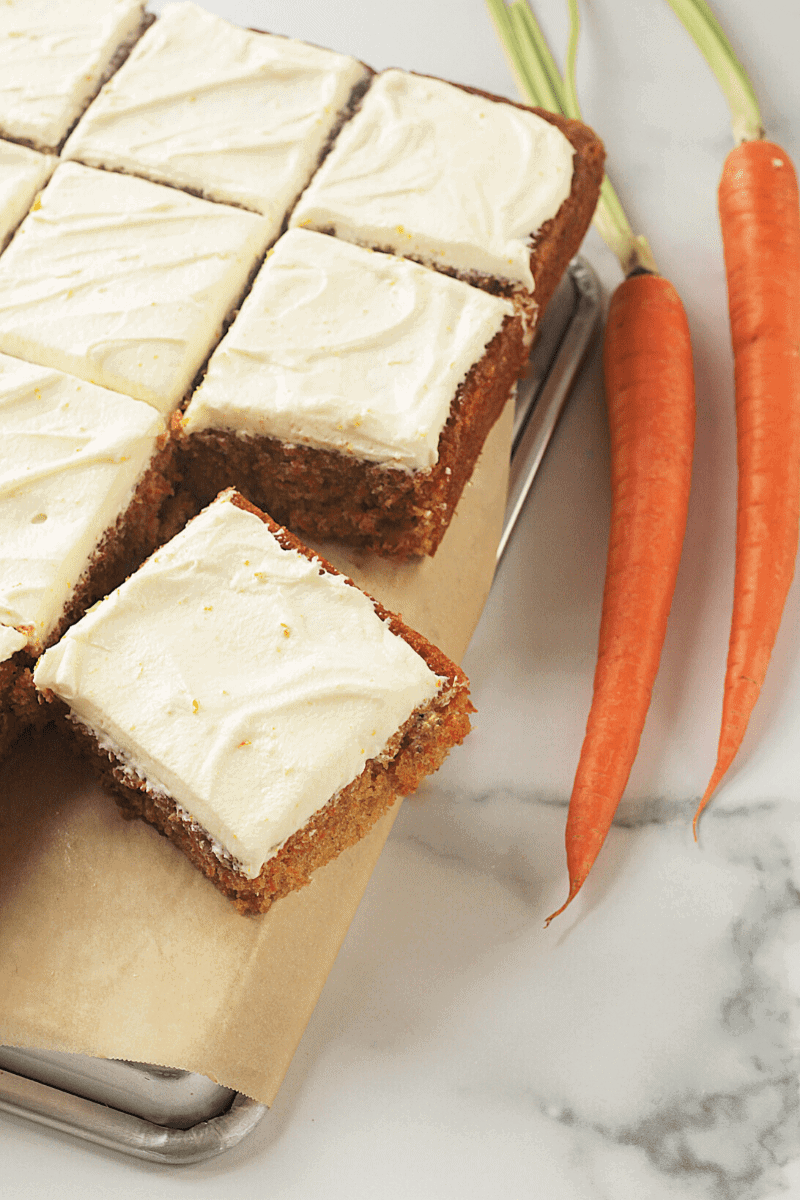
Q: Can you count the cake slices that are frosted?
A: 9